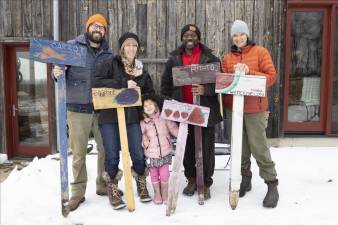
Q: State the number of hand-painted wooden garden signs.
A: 5